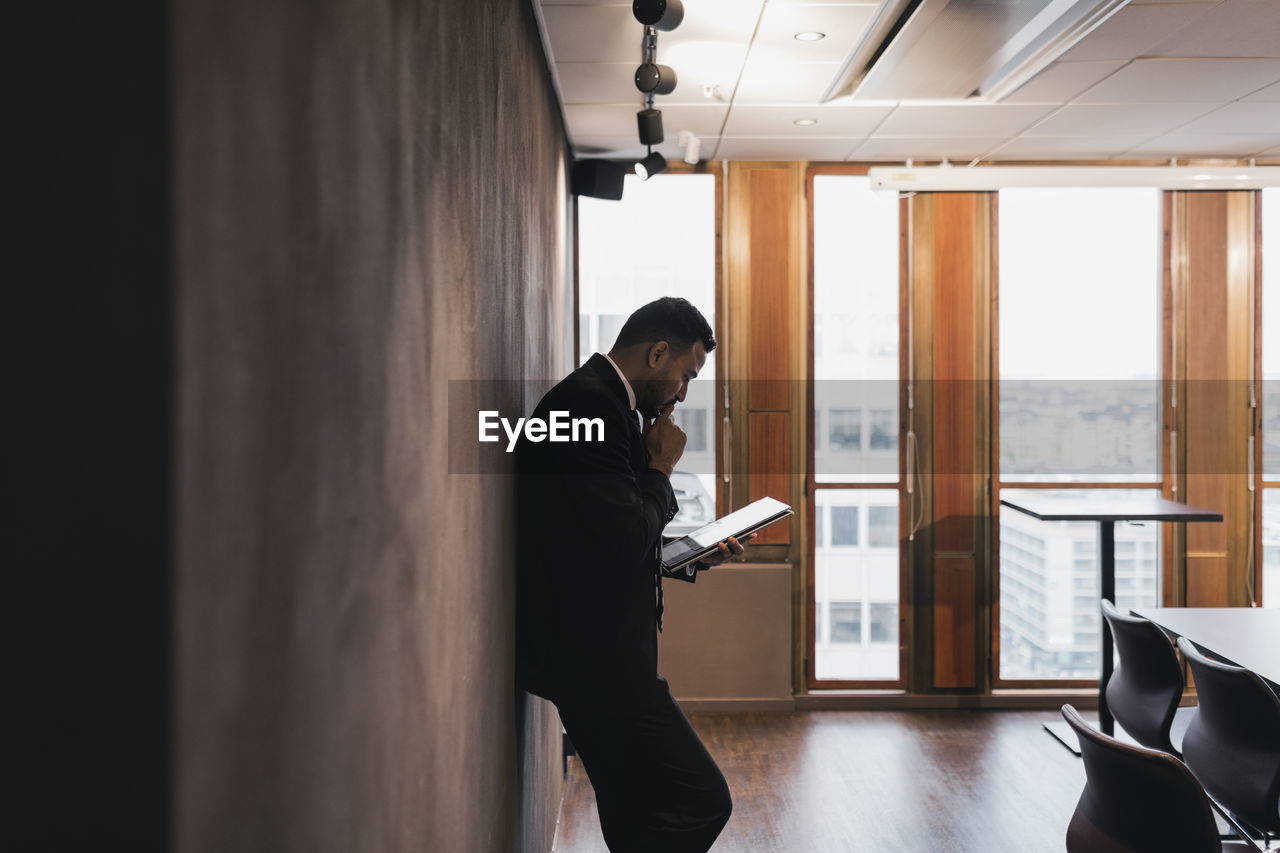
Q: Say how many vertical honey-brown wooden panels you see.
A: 3